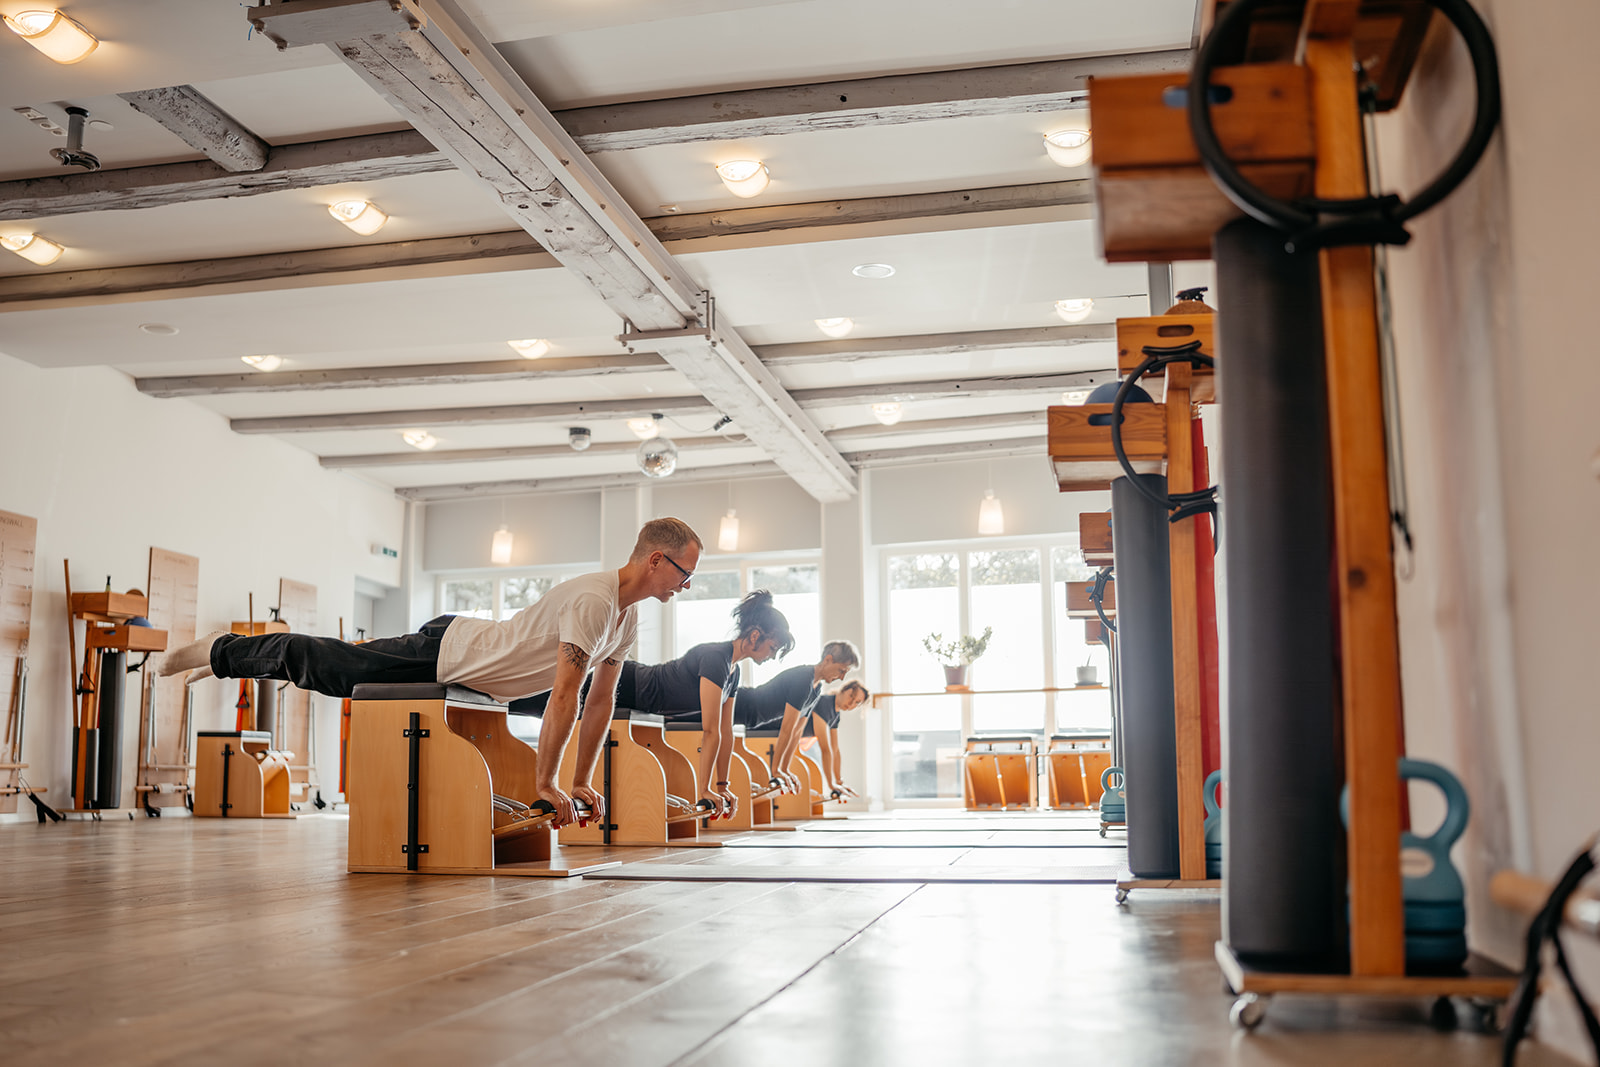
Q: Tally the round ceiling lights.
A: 13